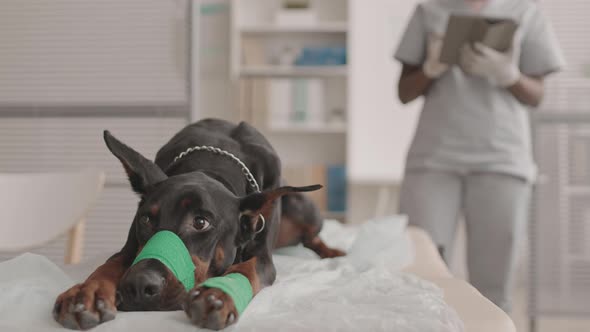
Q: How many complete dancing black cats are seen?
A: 0